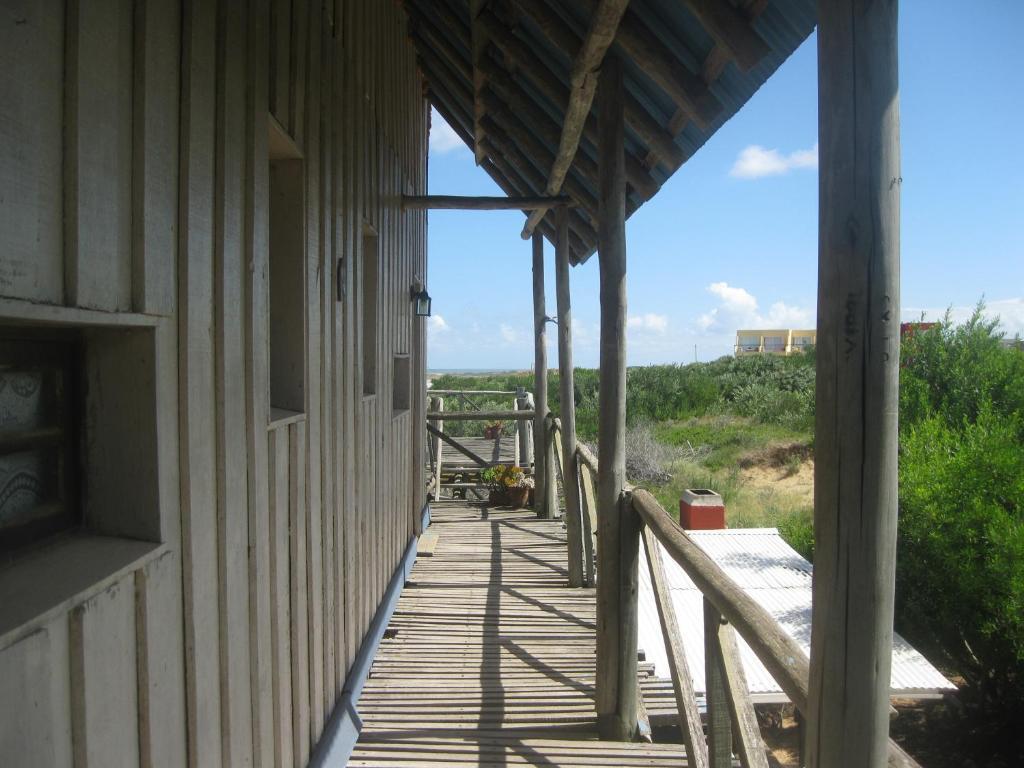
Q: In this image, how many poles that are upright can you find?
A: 4